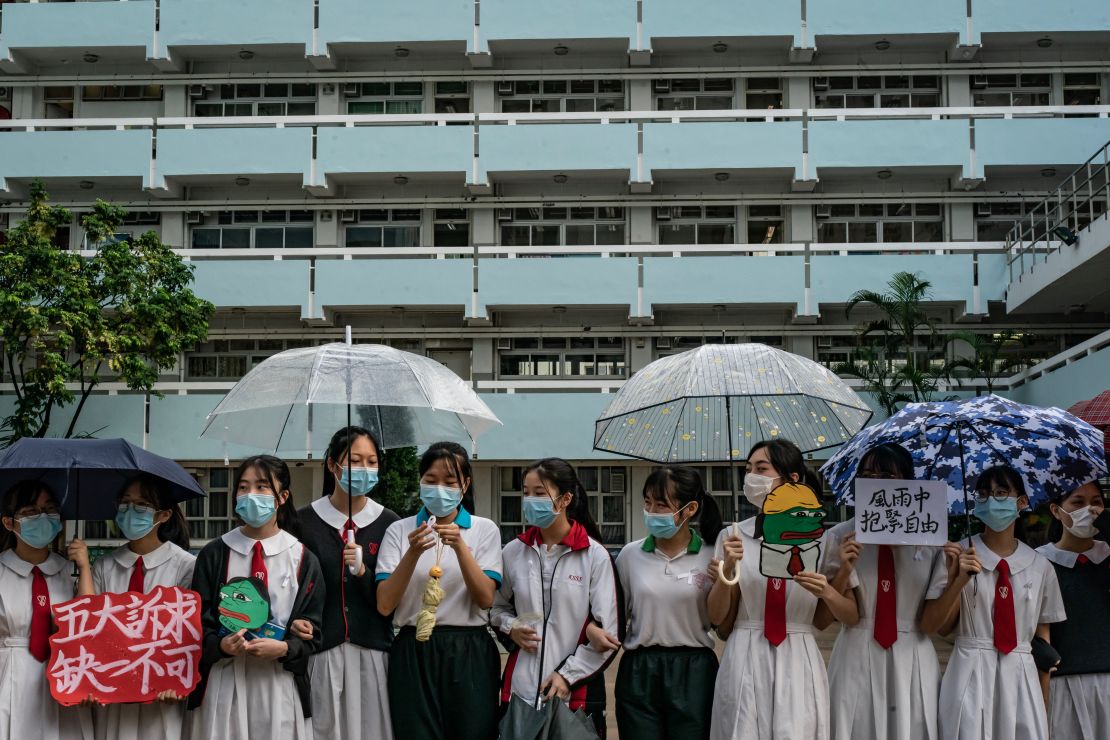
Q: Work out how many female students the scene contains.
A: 11